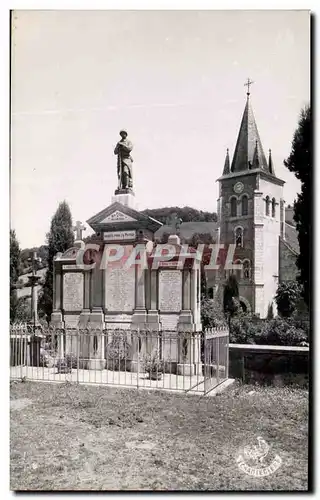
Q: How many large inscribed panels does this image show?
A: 3